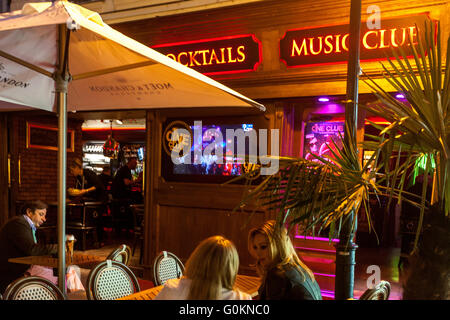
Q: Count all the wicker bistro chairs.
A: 5